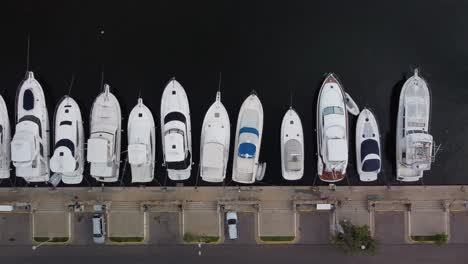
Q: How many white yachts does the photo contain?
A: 12